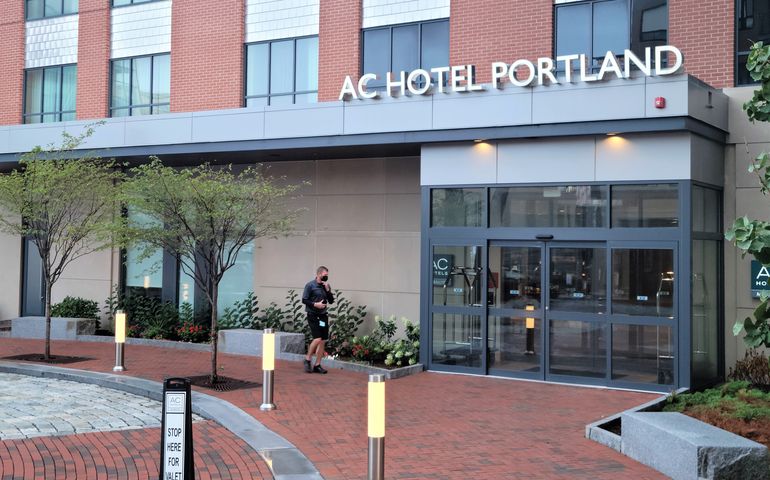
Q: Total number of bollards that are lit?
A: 3